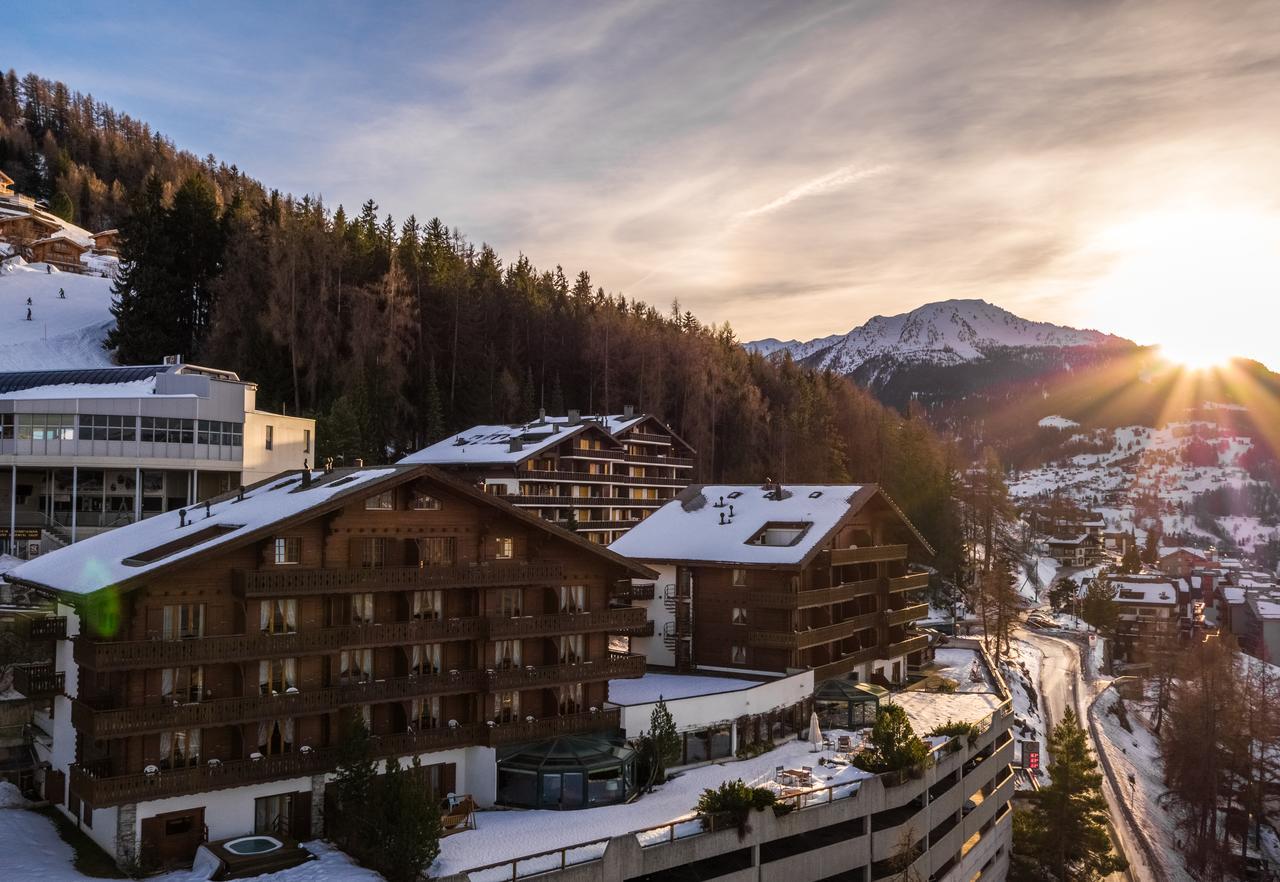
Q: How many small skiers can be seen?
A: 4